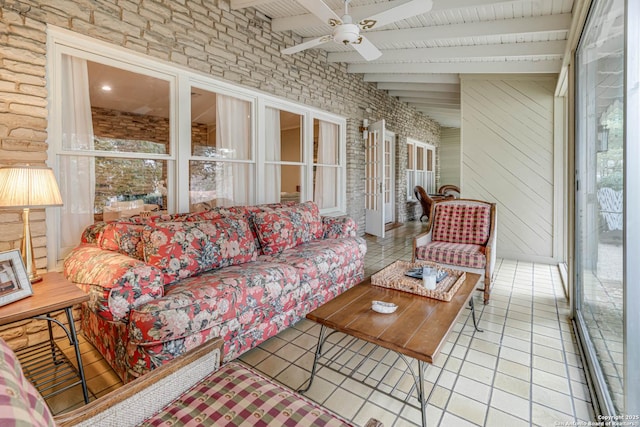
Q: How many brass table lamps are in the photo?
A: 1